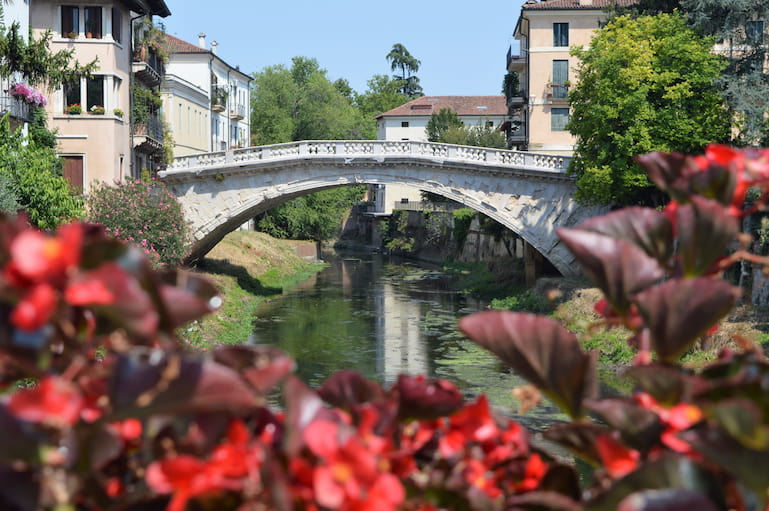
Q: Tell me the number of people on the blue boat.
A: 0